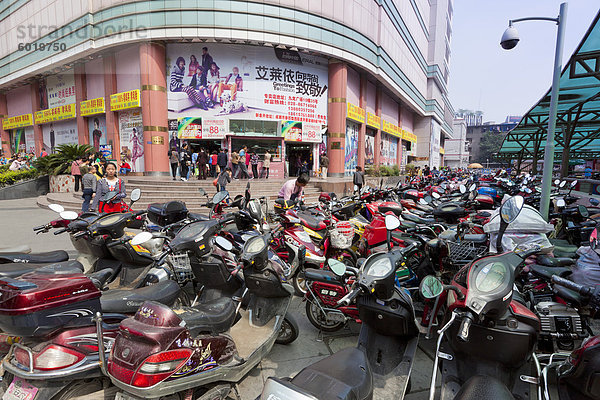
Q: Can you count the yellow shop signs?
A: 8